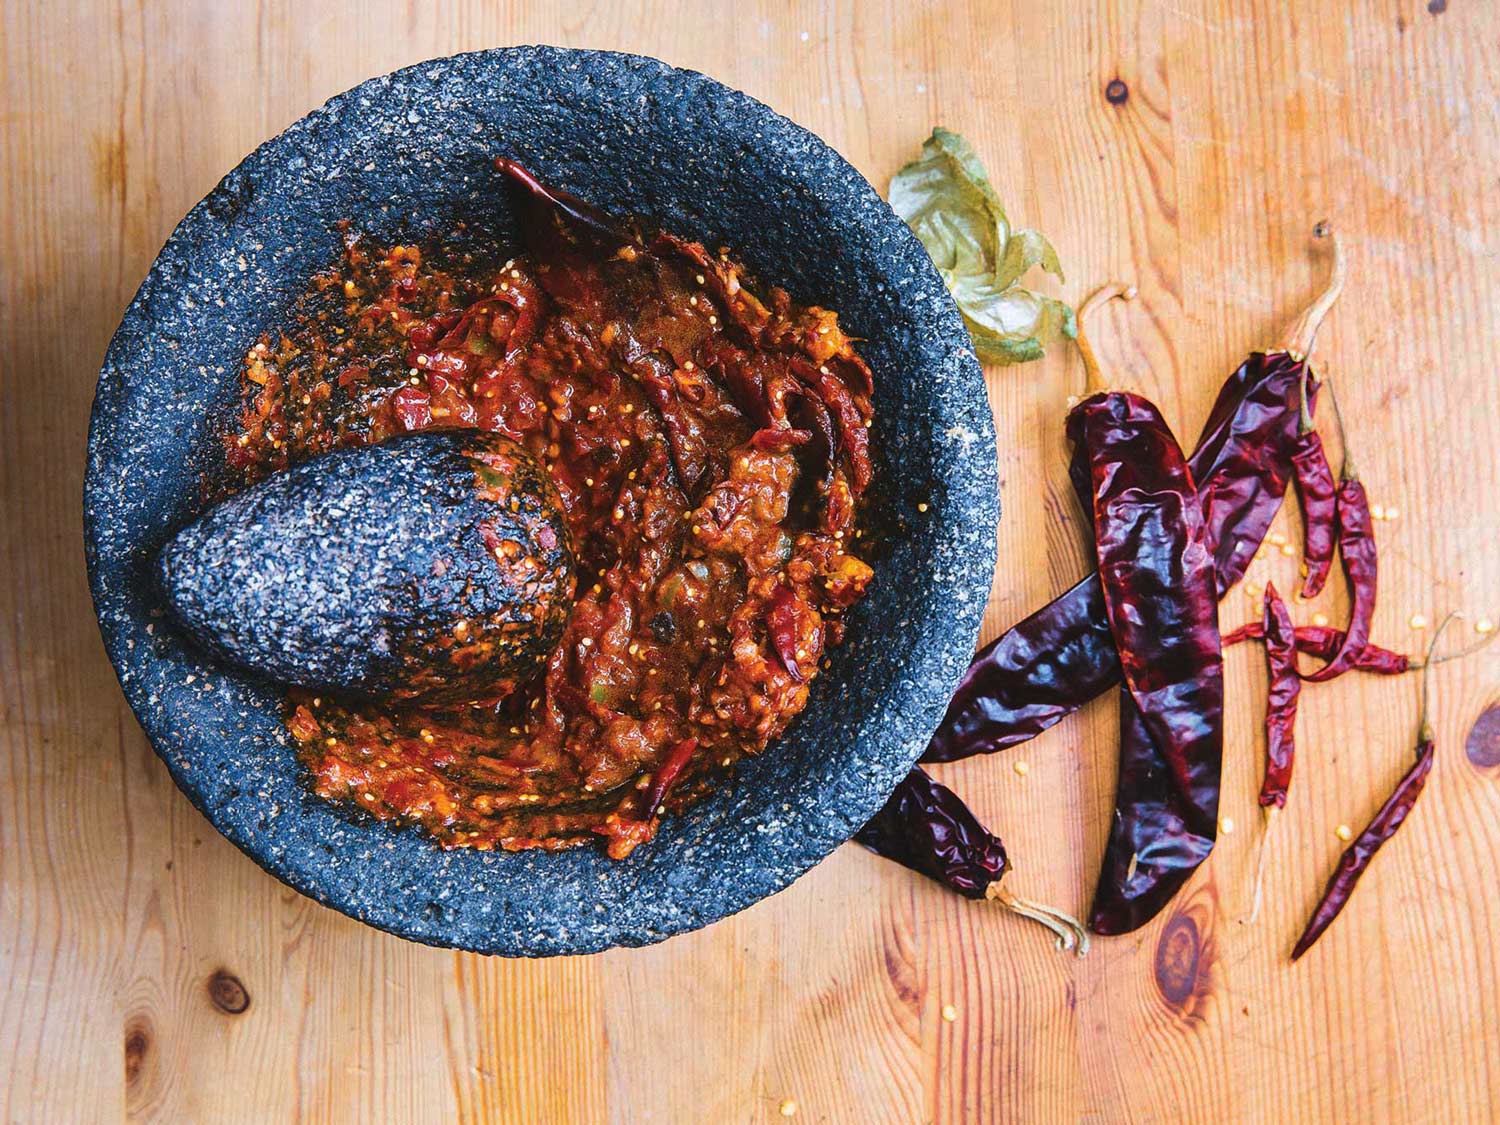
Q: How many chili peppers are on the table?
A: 8